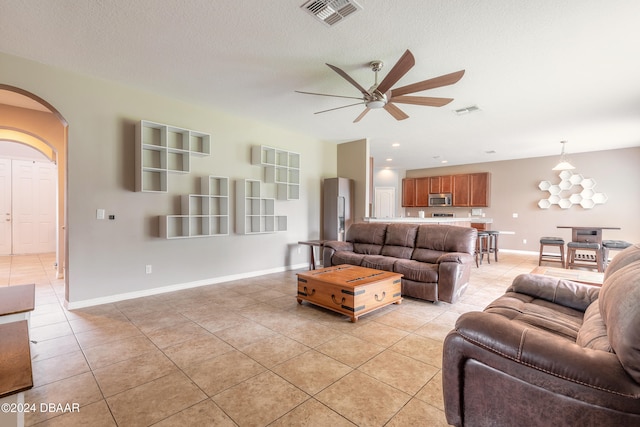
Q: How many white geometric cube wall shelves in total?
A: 4